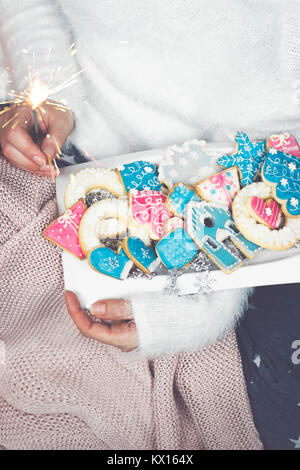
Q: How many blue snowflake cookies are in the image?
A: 1